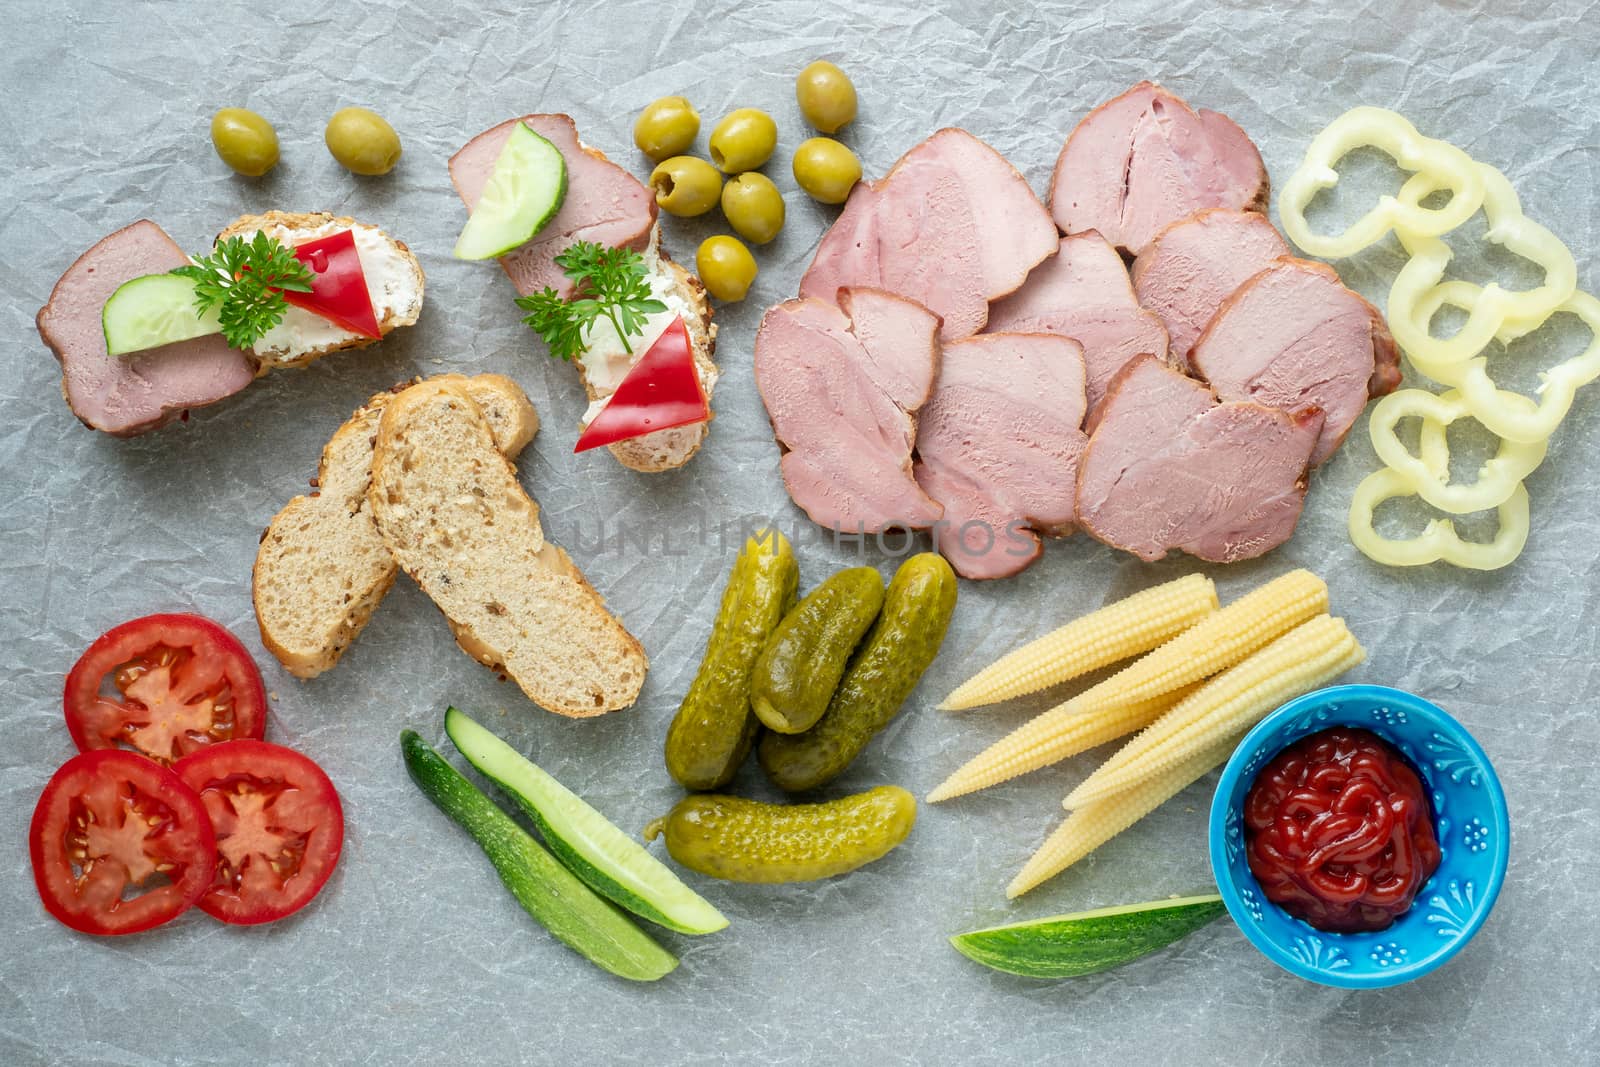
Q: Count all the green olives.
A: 9